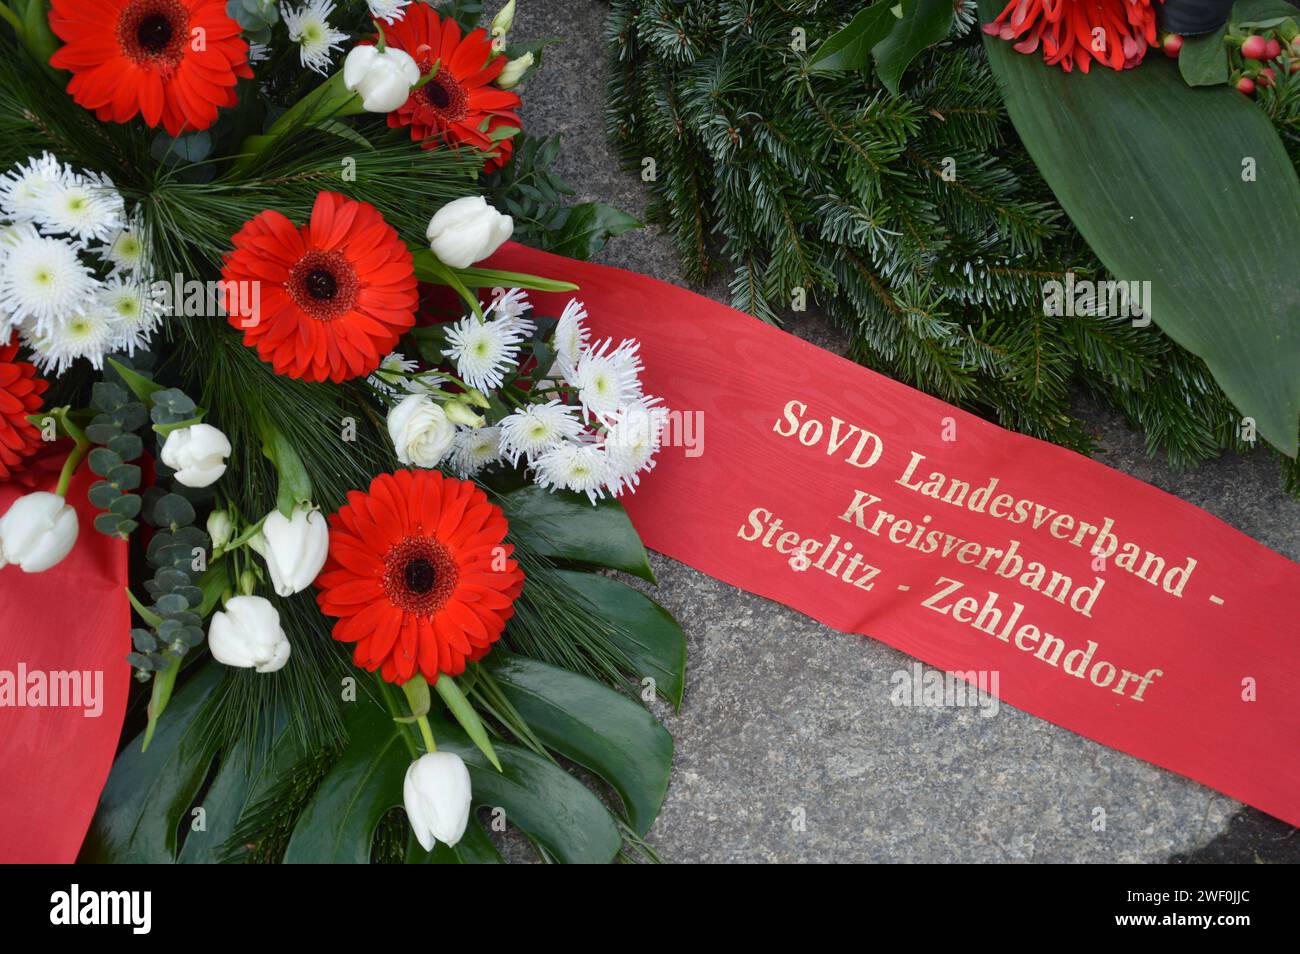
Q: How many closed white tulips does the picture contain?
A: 7